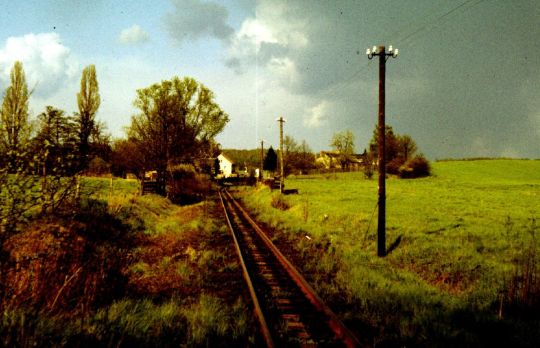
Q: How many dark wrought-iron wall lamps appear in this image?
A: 0